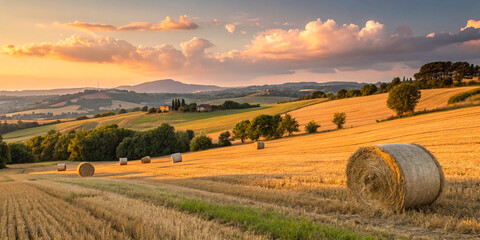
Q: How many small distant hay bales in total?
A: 6